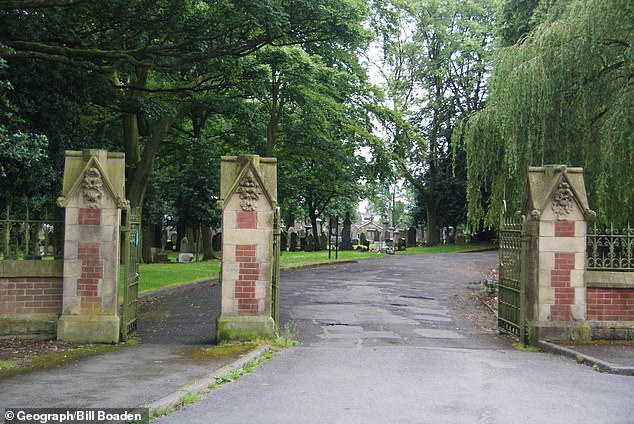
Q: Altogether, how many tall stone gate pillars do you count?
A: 3